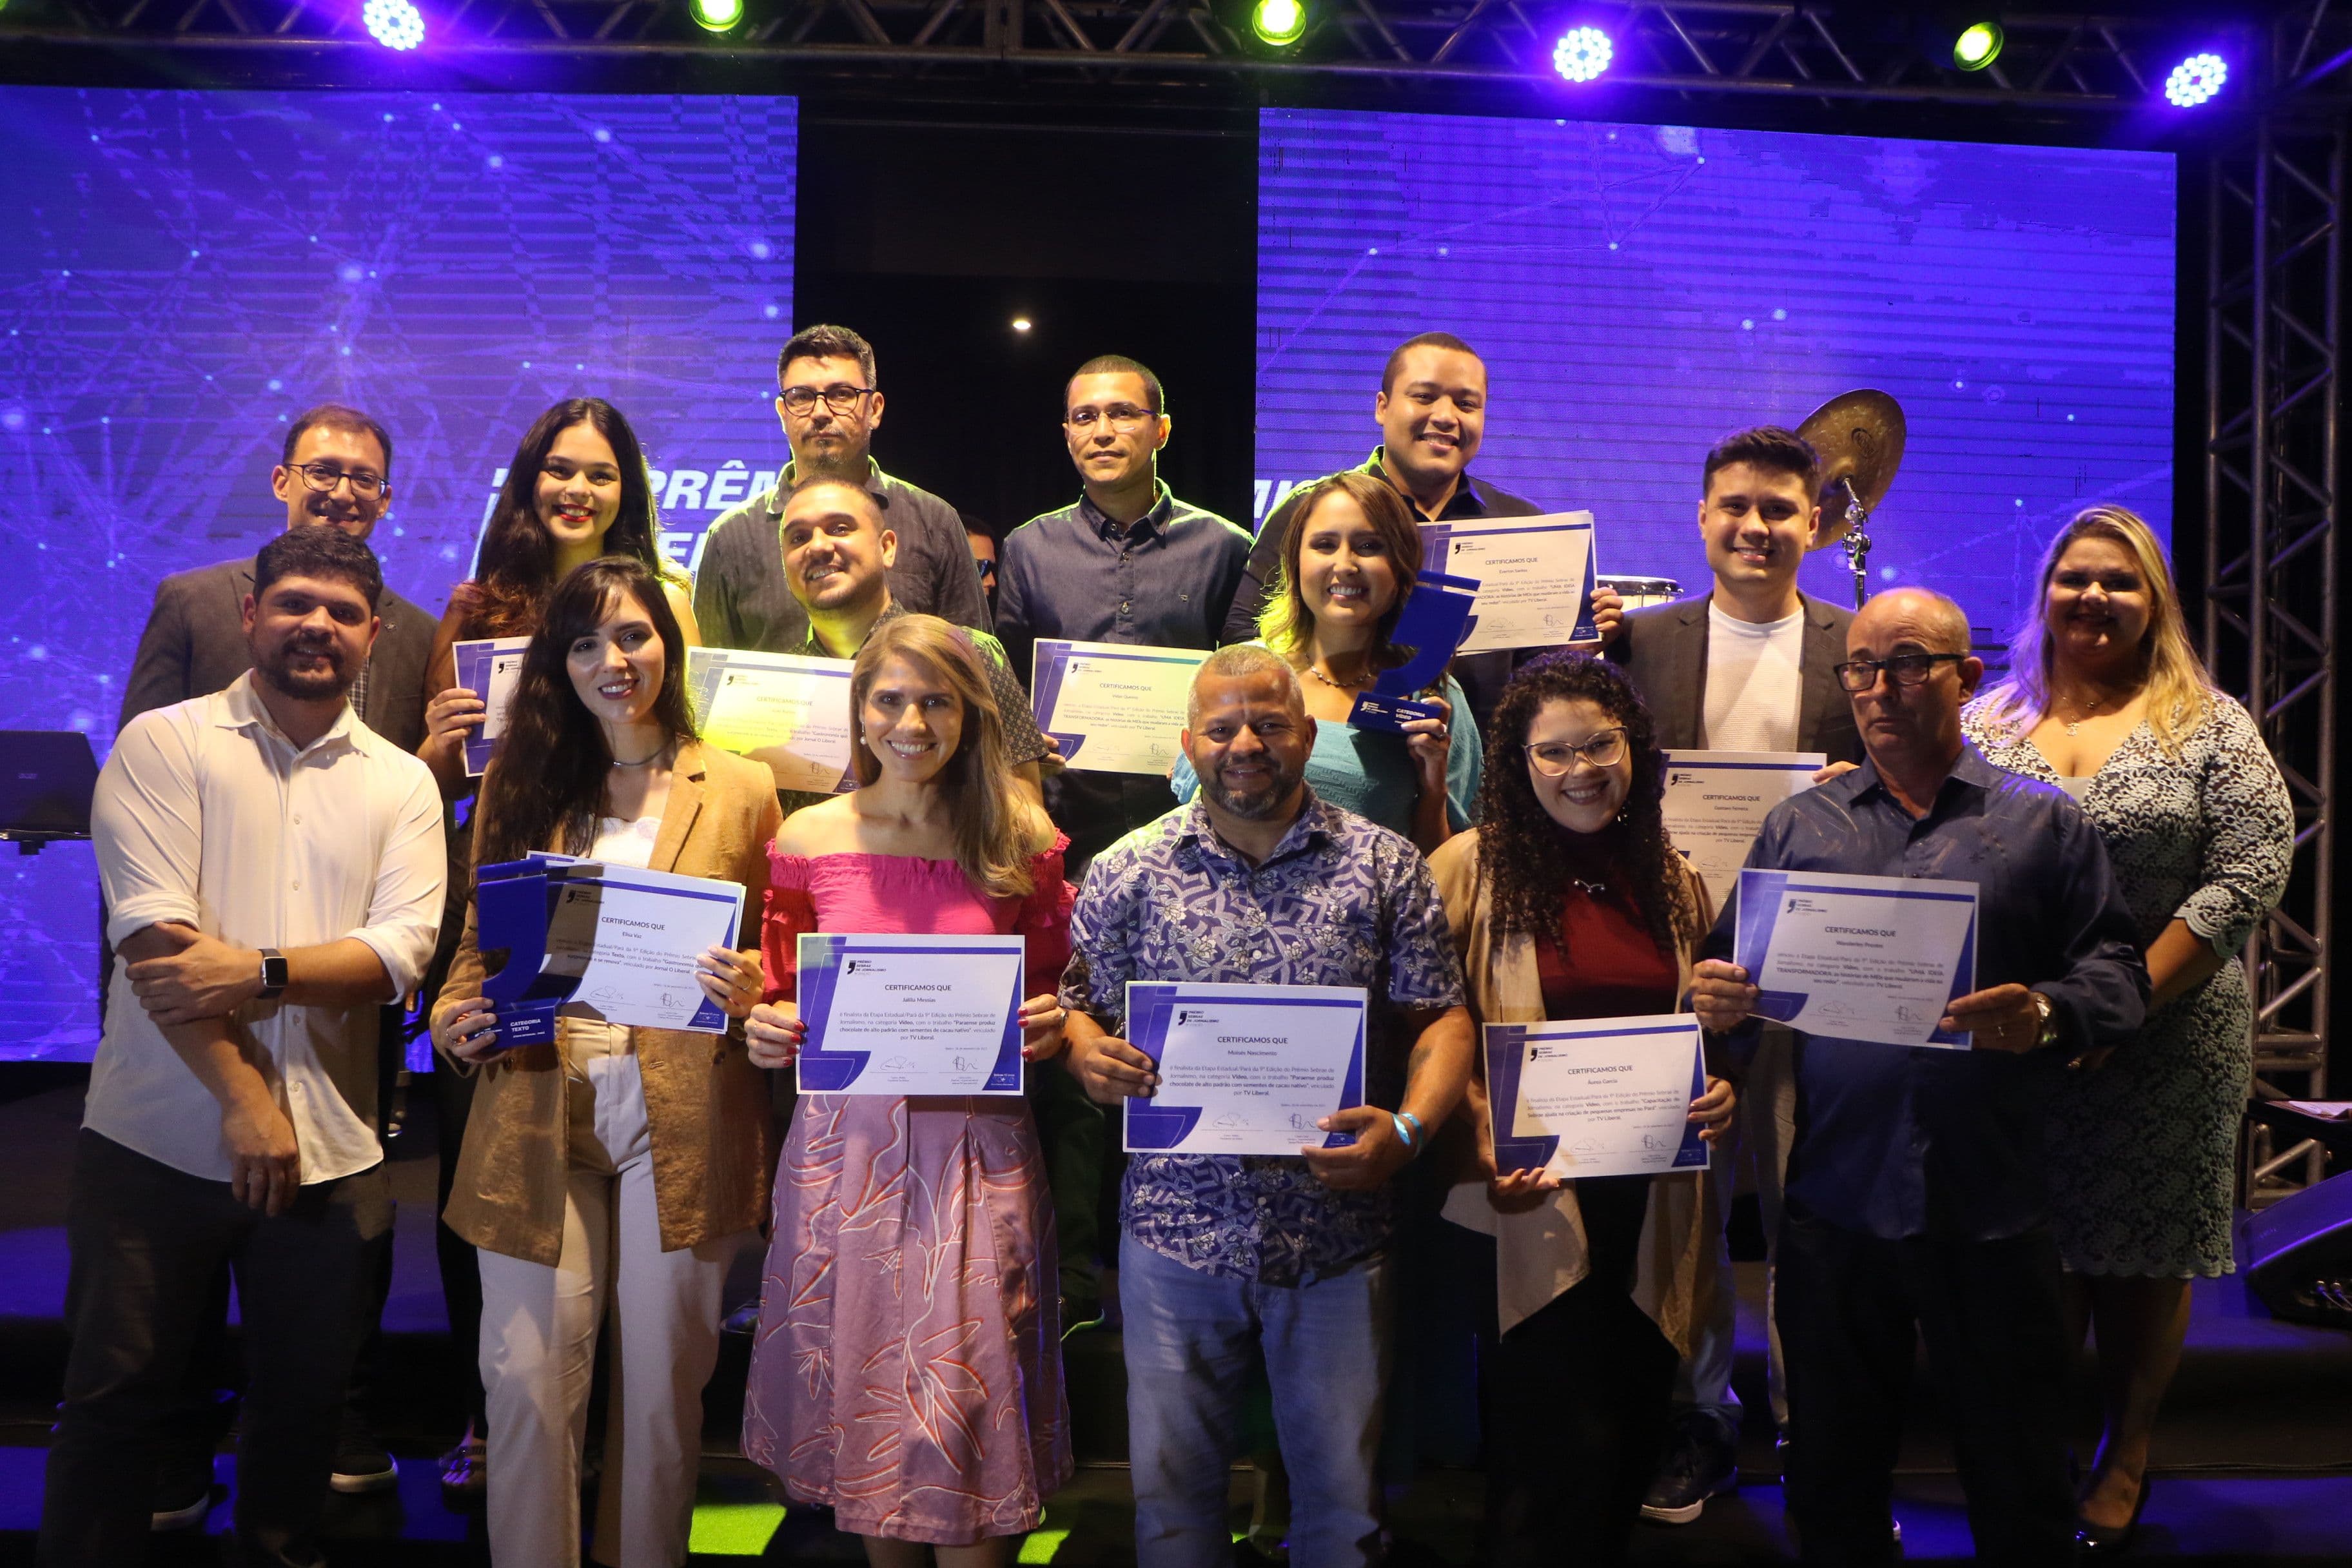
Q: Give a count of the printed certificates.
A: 10